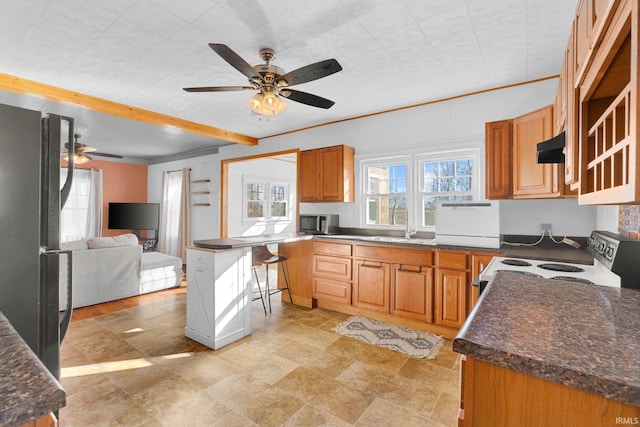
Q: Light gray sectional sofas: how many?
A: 1